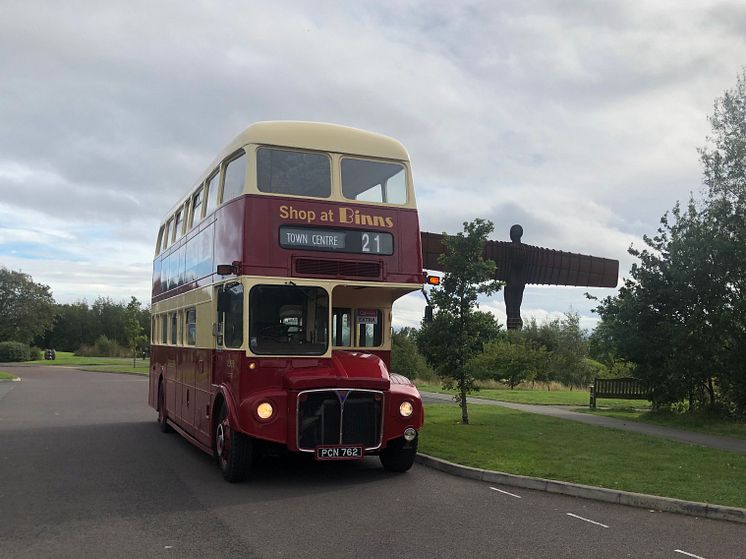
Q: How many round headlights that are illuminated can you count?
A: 2